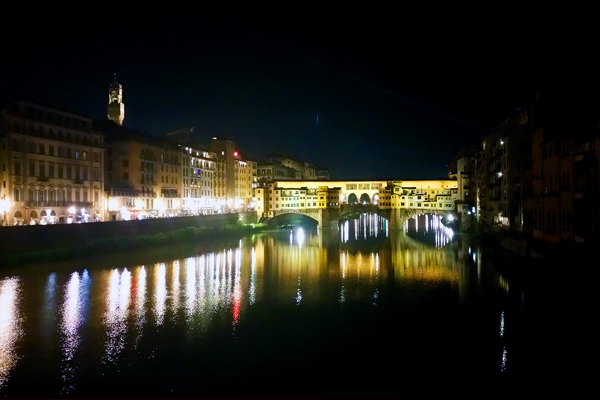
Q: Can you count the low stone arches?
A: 3